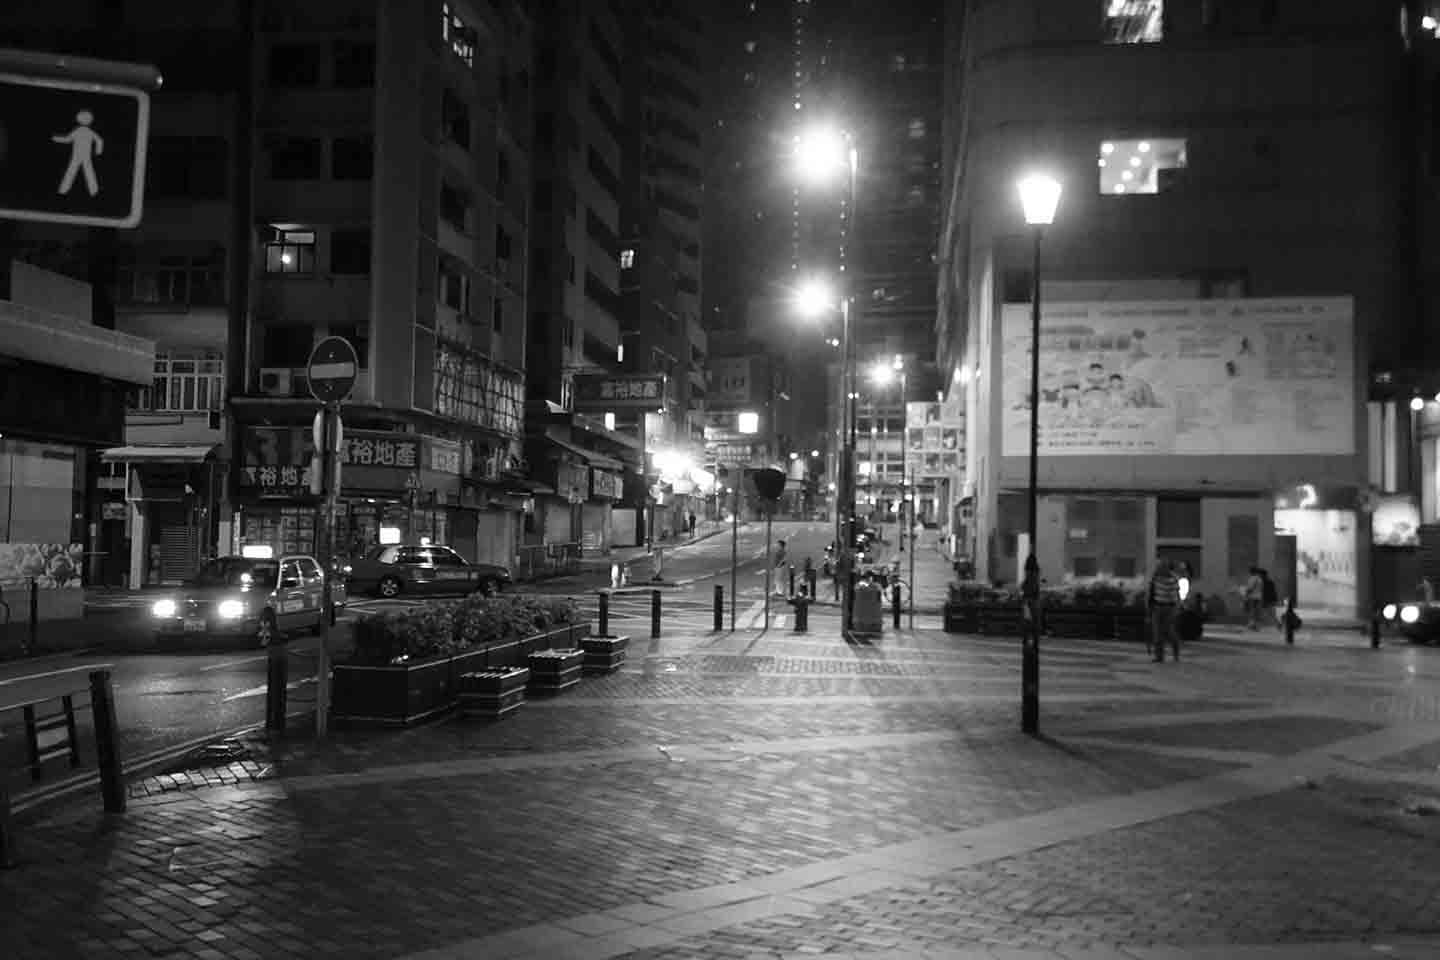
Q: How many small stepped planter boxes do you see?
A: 3